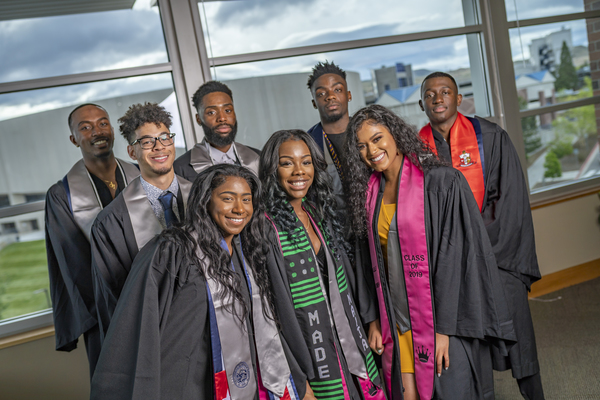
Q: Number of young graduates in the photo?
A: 8